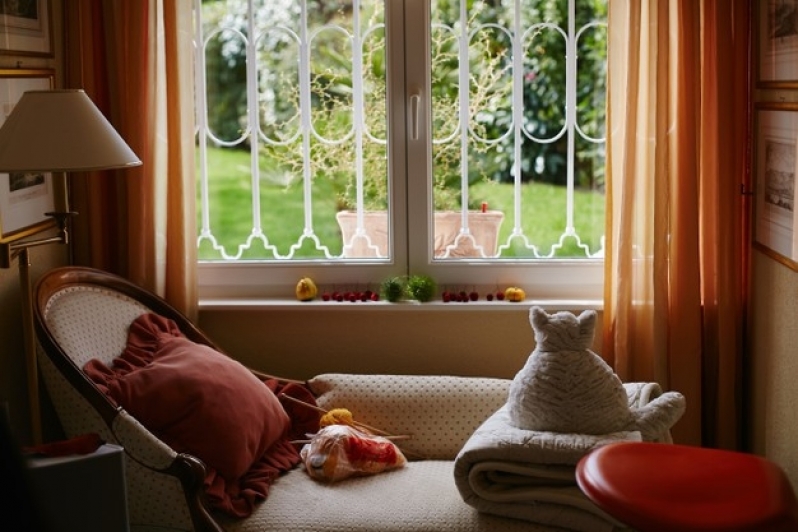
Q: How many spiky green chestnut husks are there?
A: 2